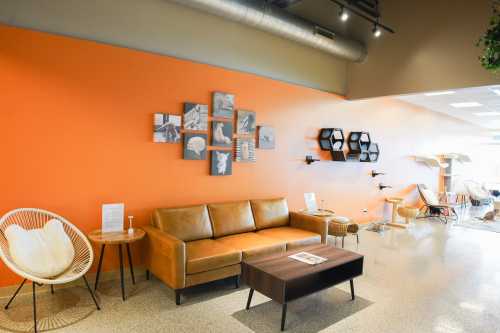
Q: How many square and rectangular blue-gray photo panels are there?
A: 9